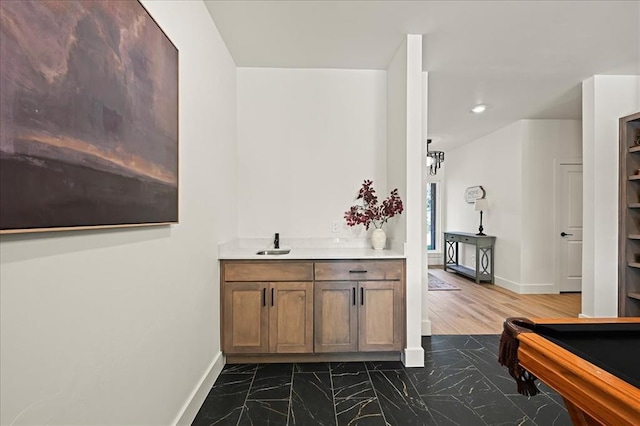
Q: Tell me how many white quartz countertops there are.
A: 1